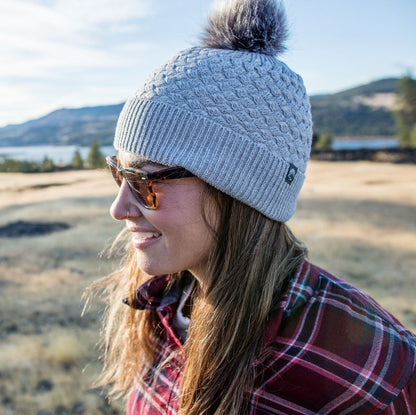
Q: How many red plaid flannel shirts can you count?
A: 1